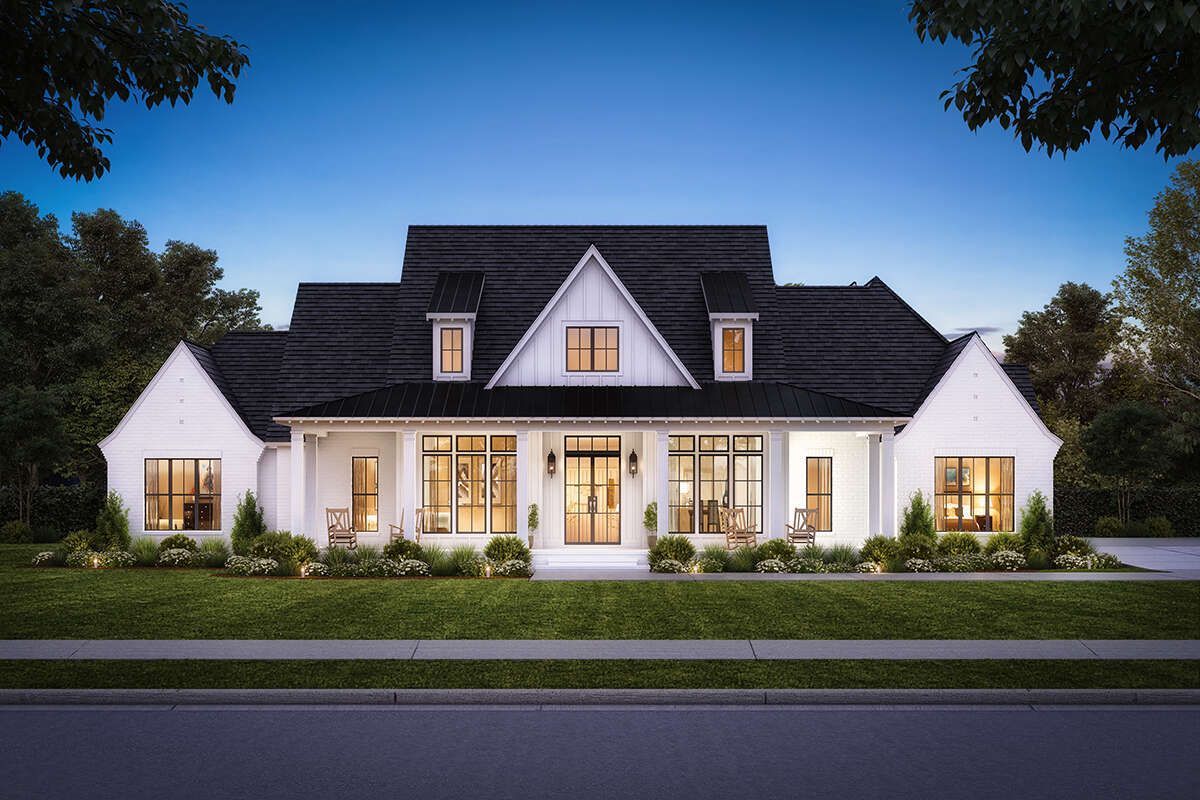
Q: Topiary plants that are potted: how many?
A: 2